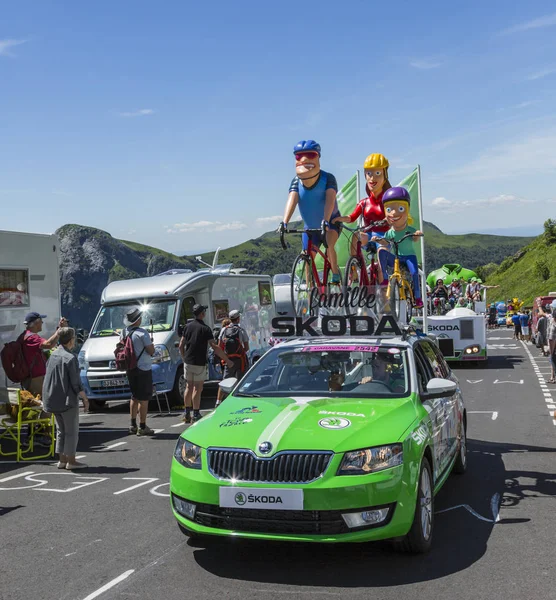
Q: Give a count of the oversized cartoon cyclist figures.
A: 3